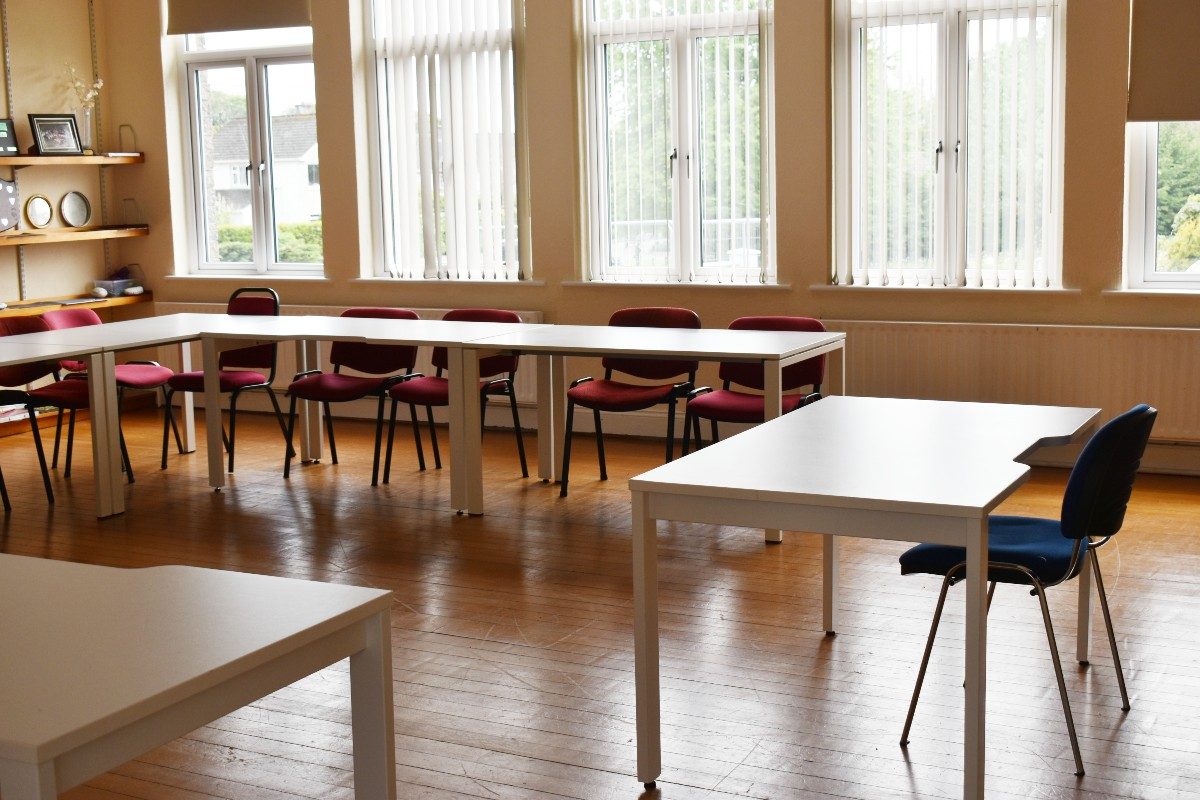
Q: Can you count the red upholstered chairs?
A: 7